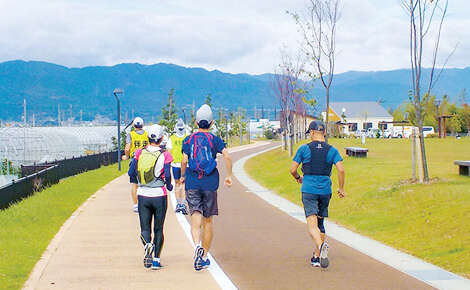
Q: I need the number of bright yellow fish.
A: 0